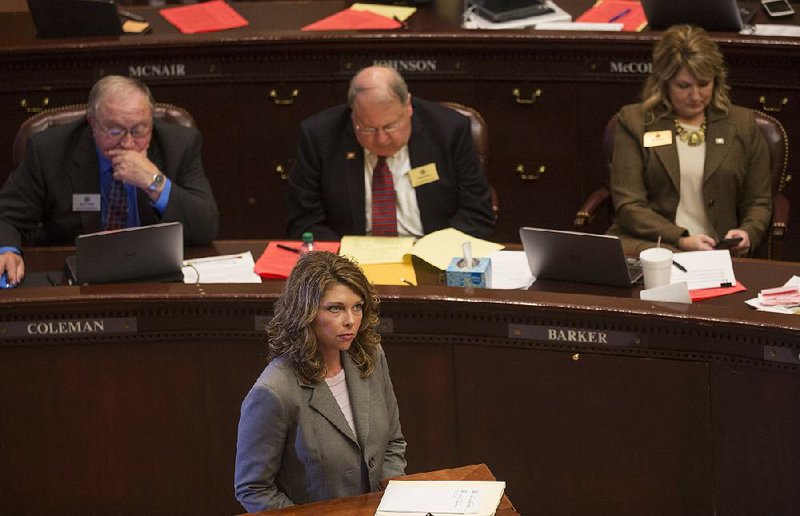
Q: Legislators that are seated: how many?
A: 3